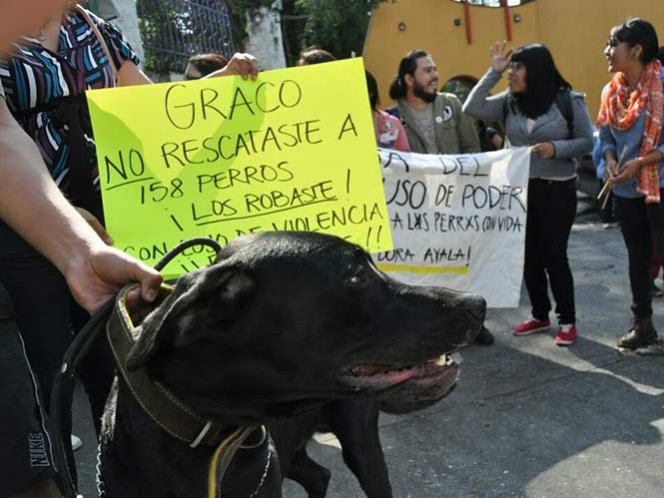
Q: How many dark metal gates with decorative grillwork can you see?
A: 1